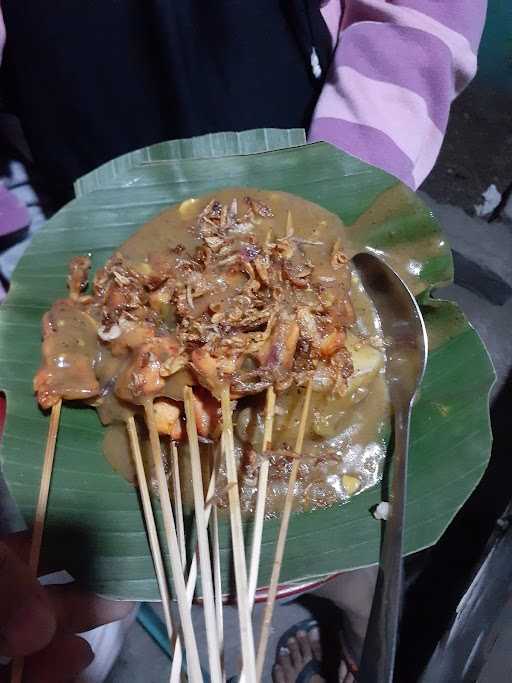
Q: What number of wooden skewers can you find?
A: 10